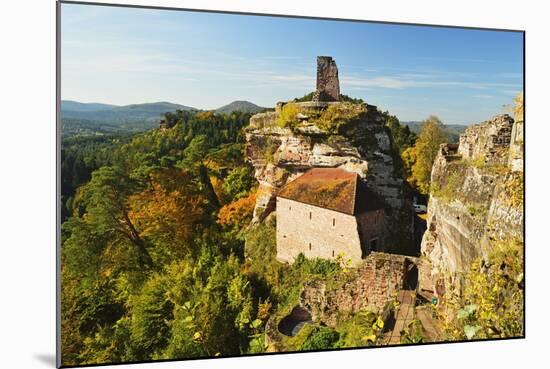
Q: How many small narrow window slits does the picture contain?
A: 5